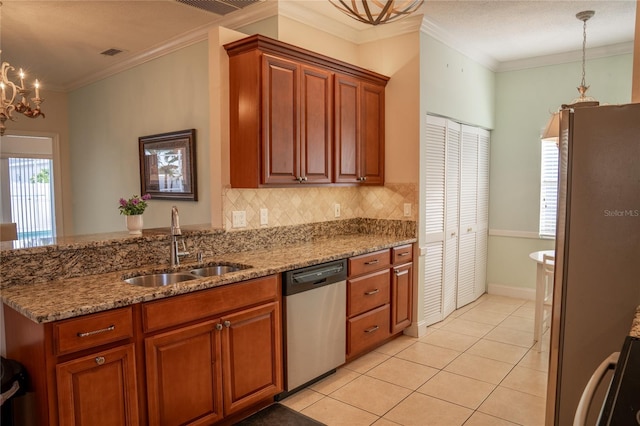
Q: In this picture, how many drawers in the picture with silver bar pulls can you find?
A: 5